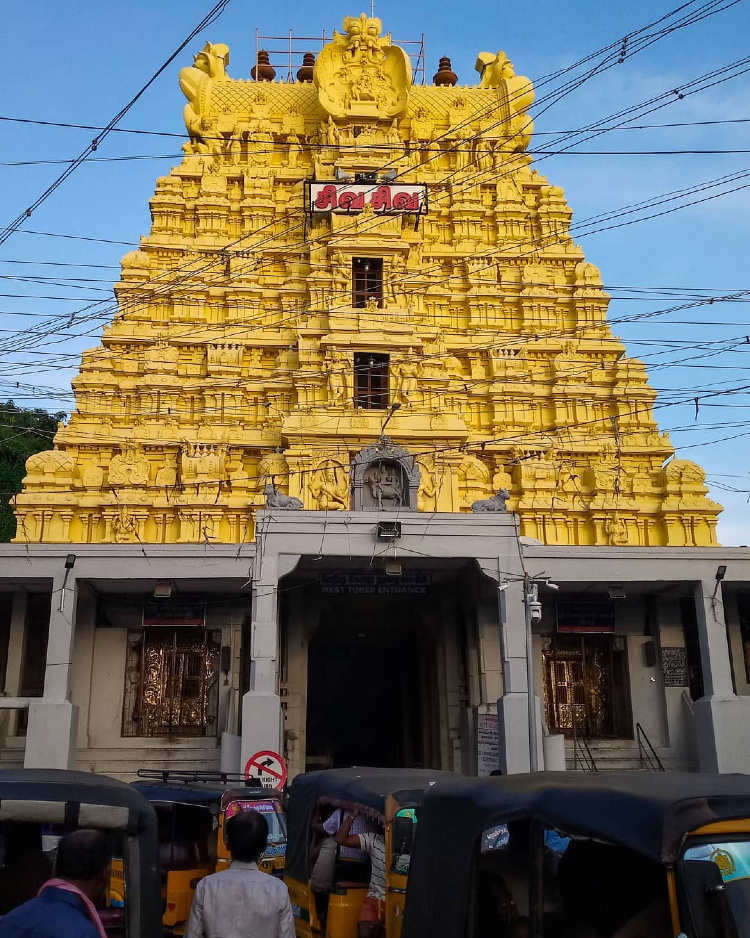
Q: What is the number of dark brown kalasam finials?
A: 3